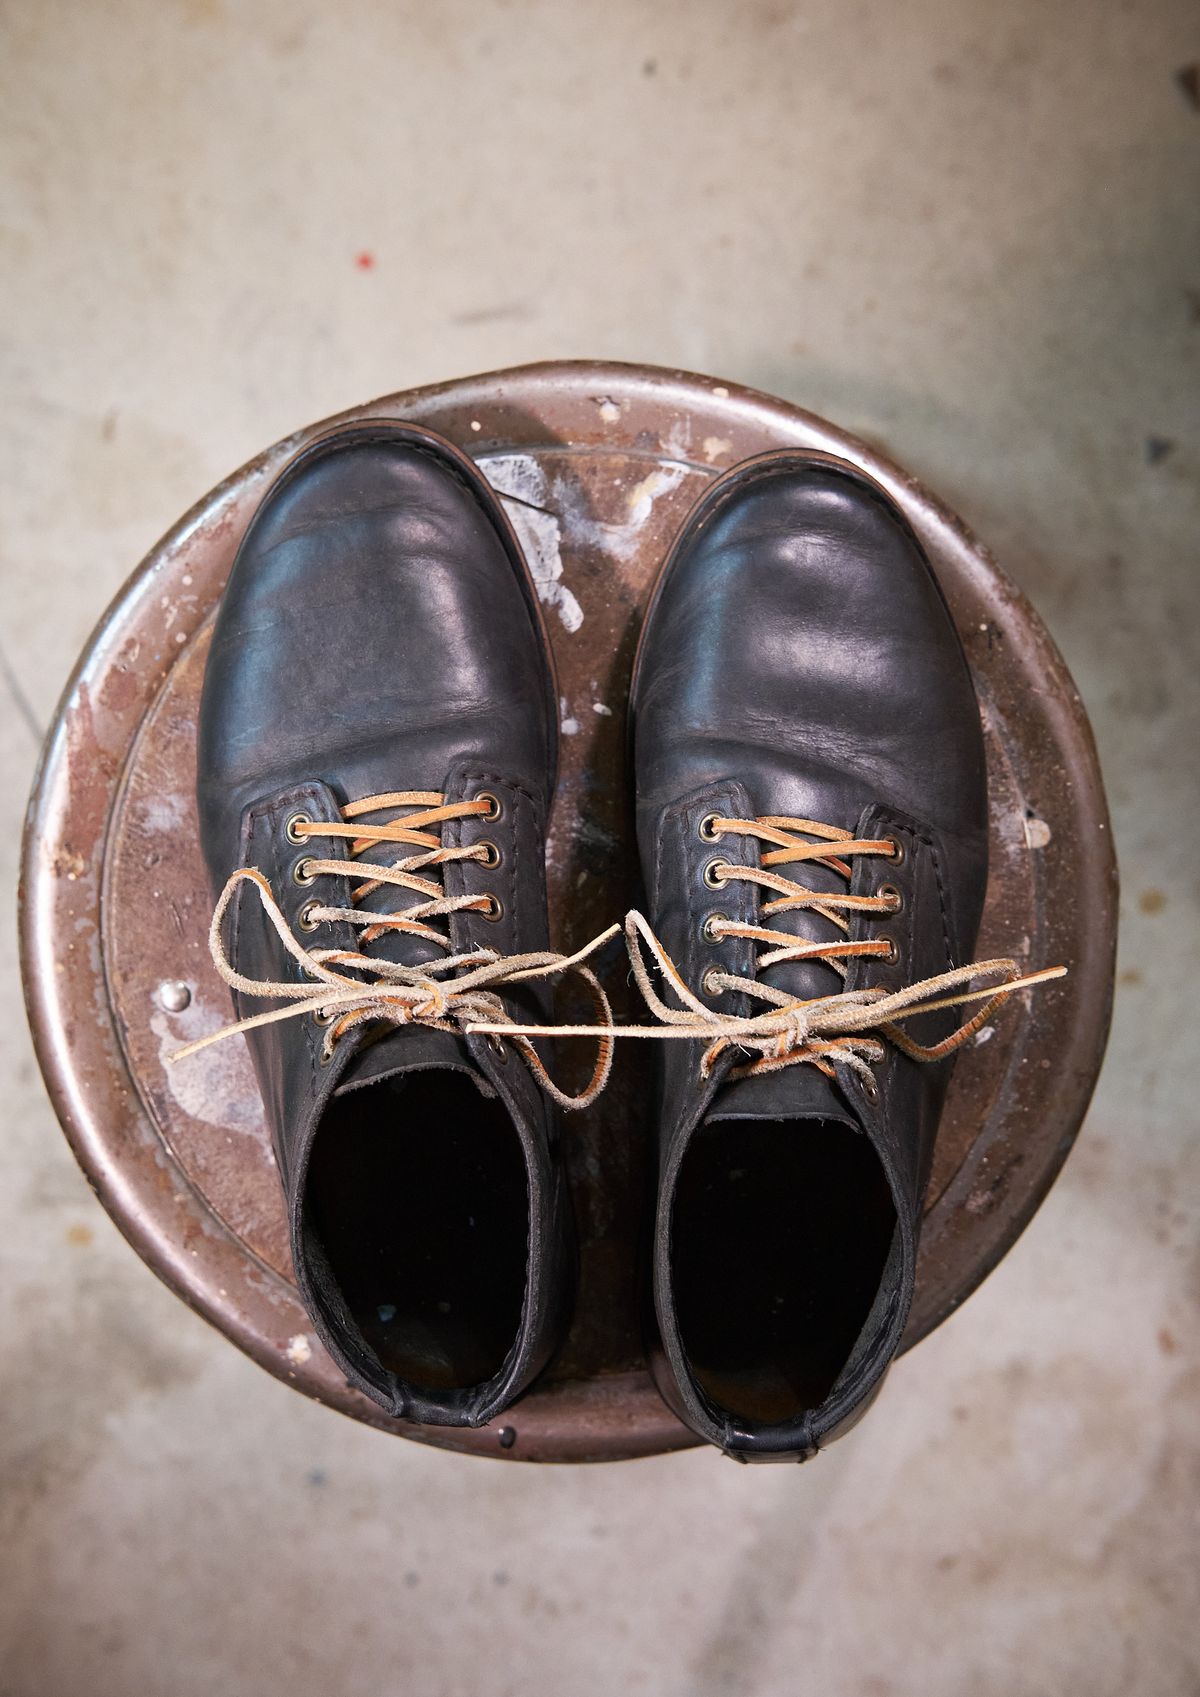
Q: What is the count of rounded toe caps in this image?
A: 2